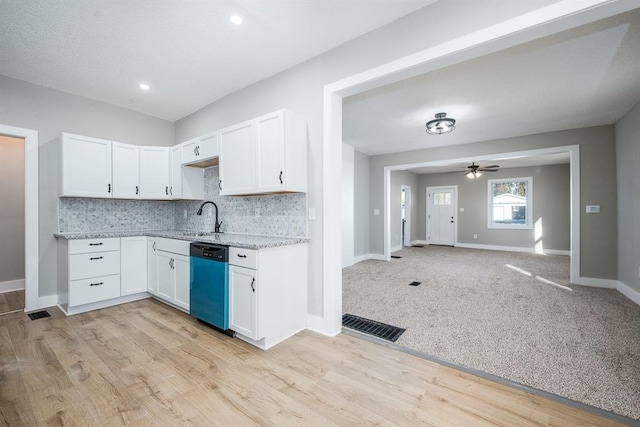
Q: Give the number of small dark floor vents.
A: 4